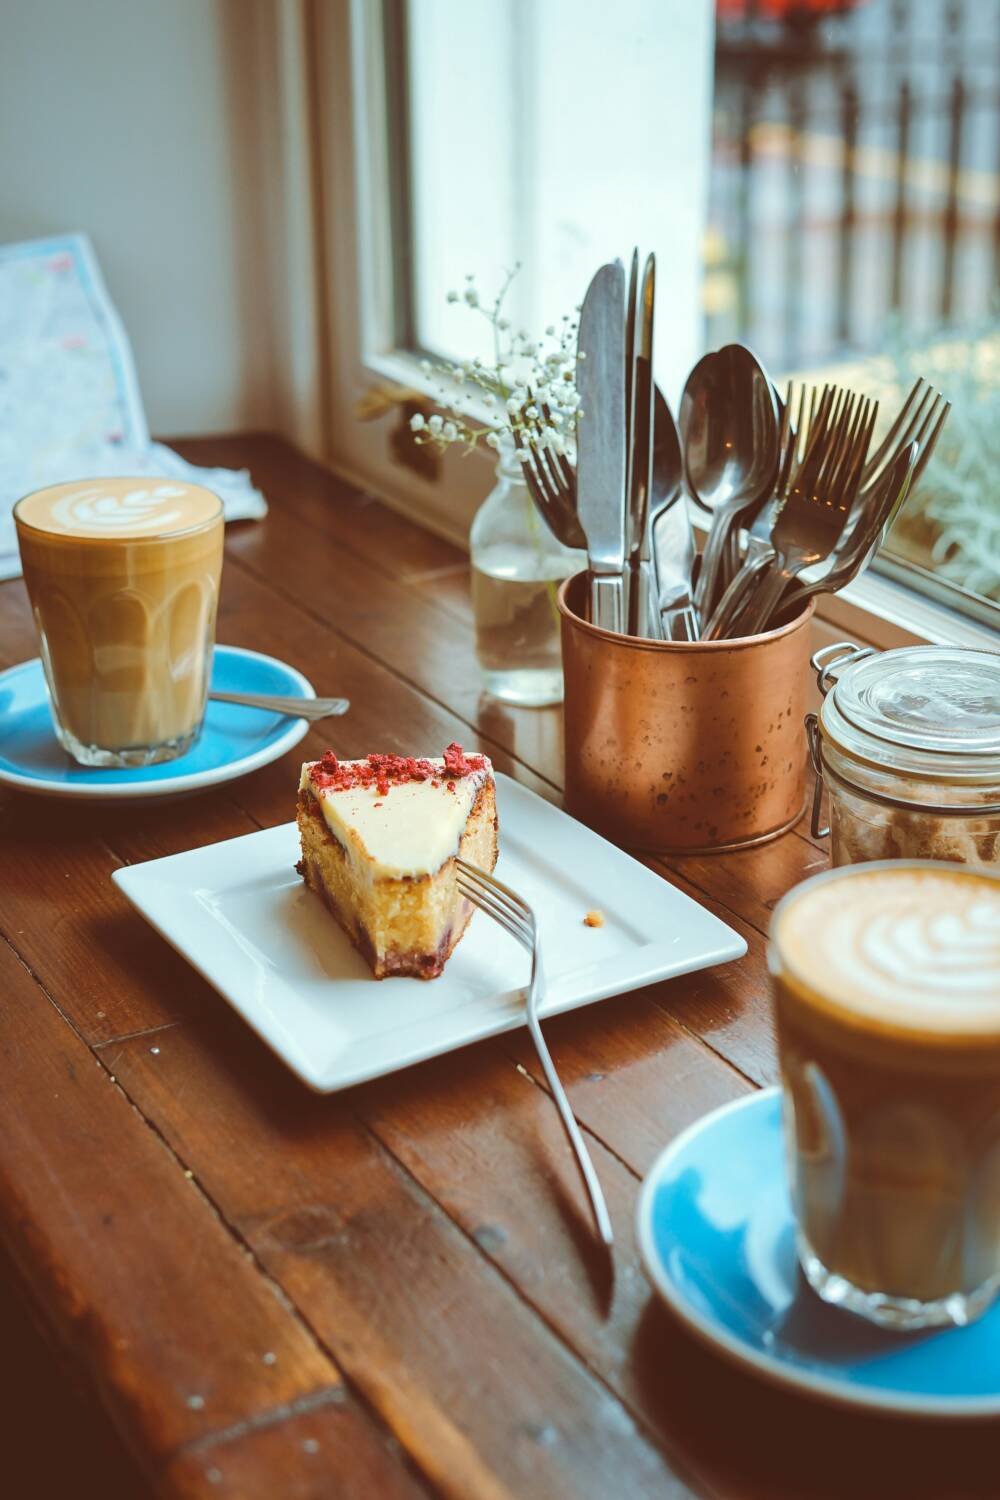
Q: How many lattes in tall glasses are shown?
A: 2